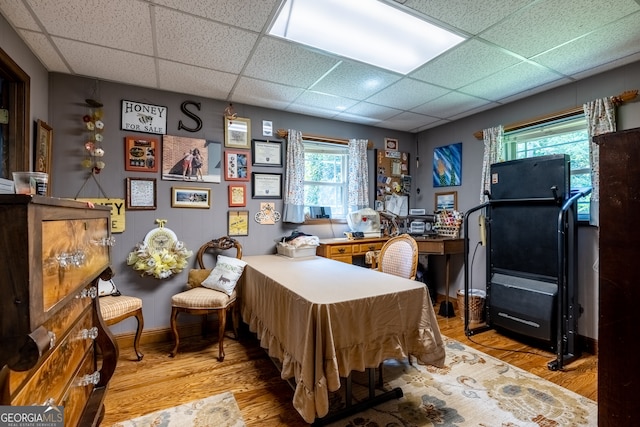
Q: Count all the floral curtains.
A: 4